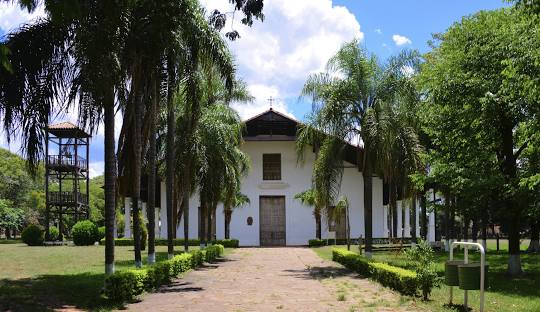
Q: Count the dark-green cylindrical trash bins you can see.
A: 2